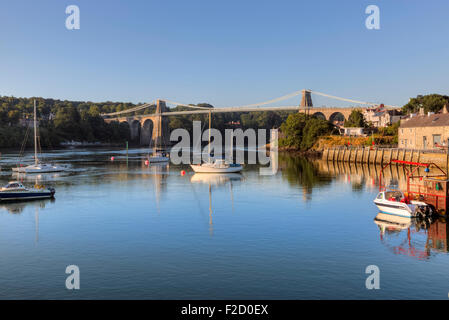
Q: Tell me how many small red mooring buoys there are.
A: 3